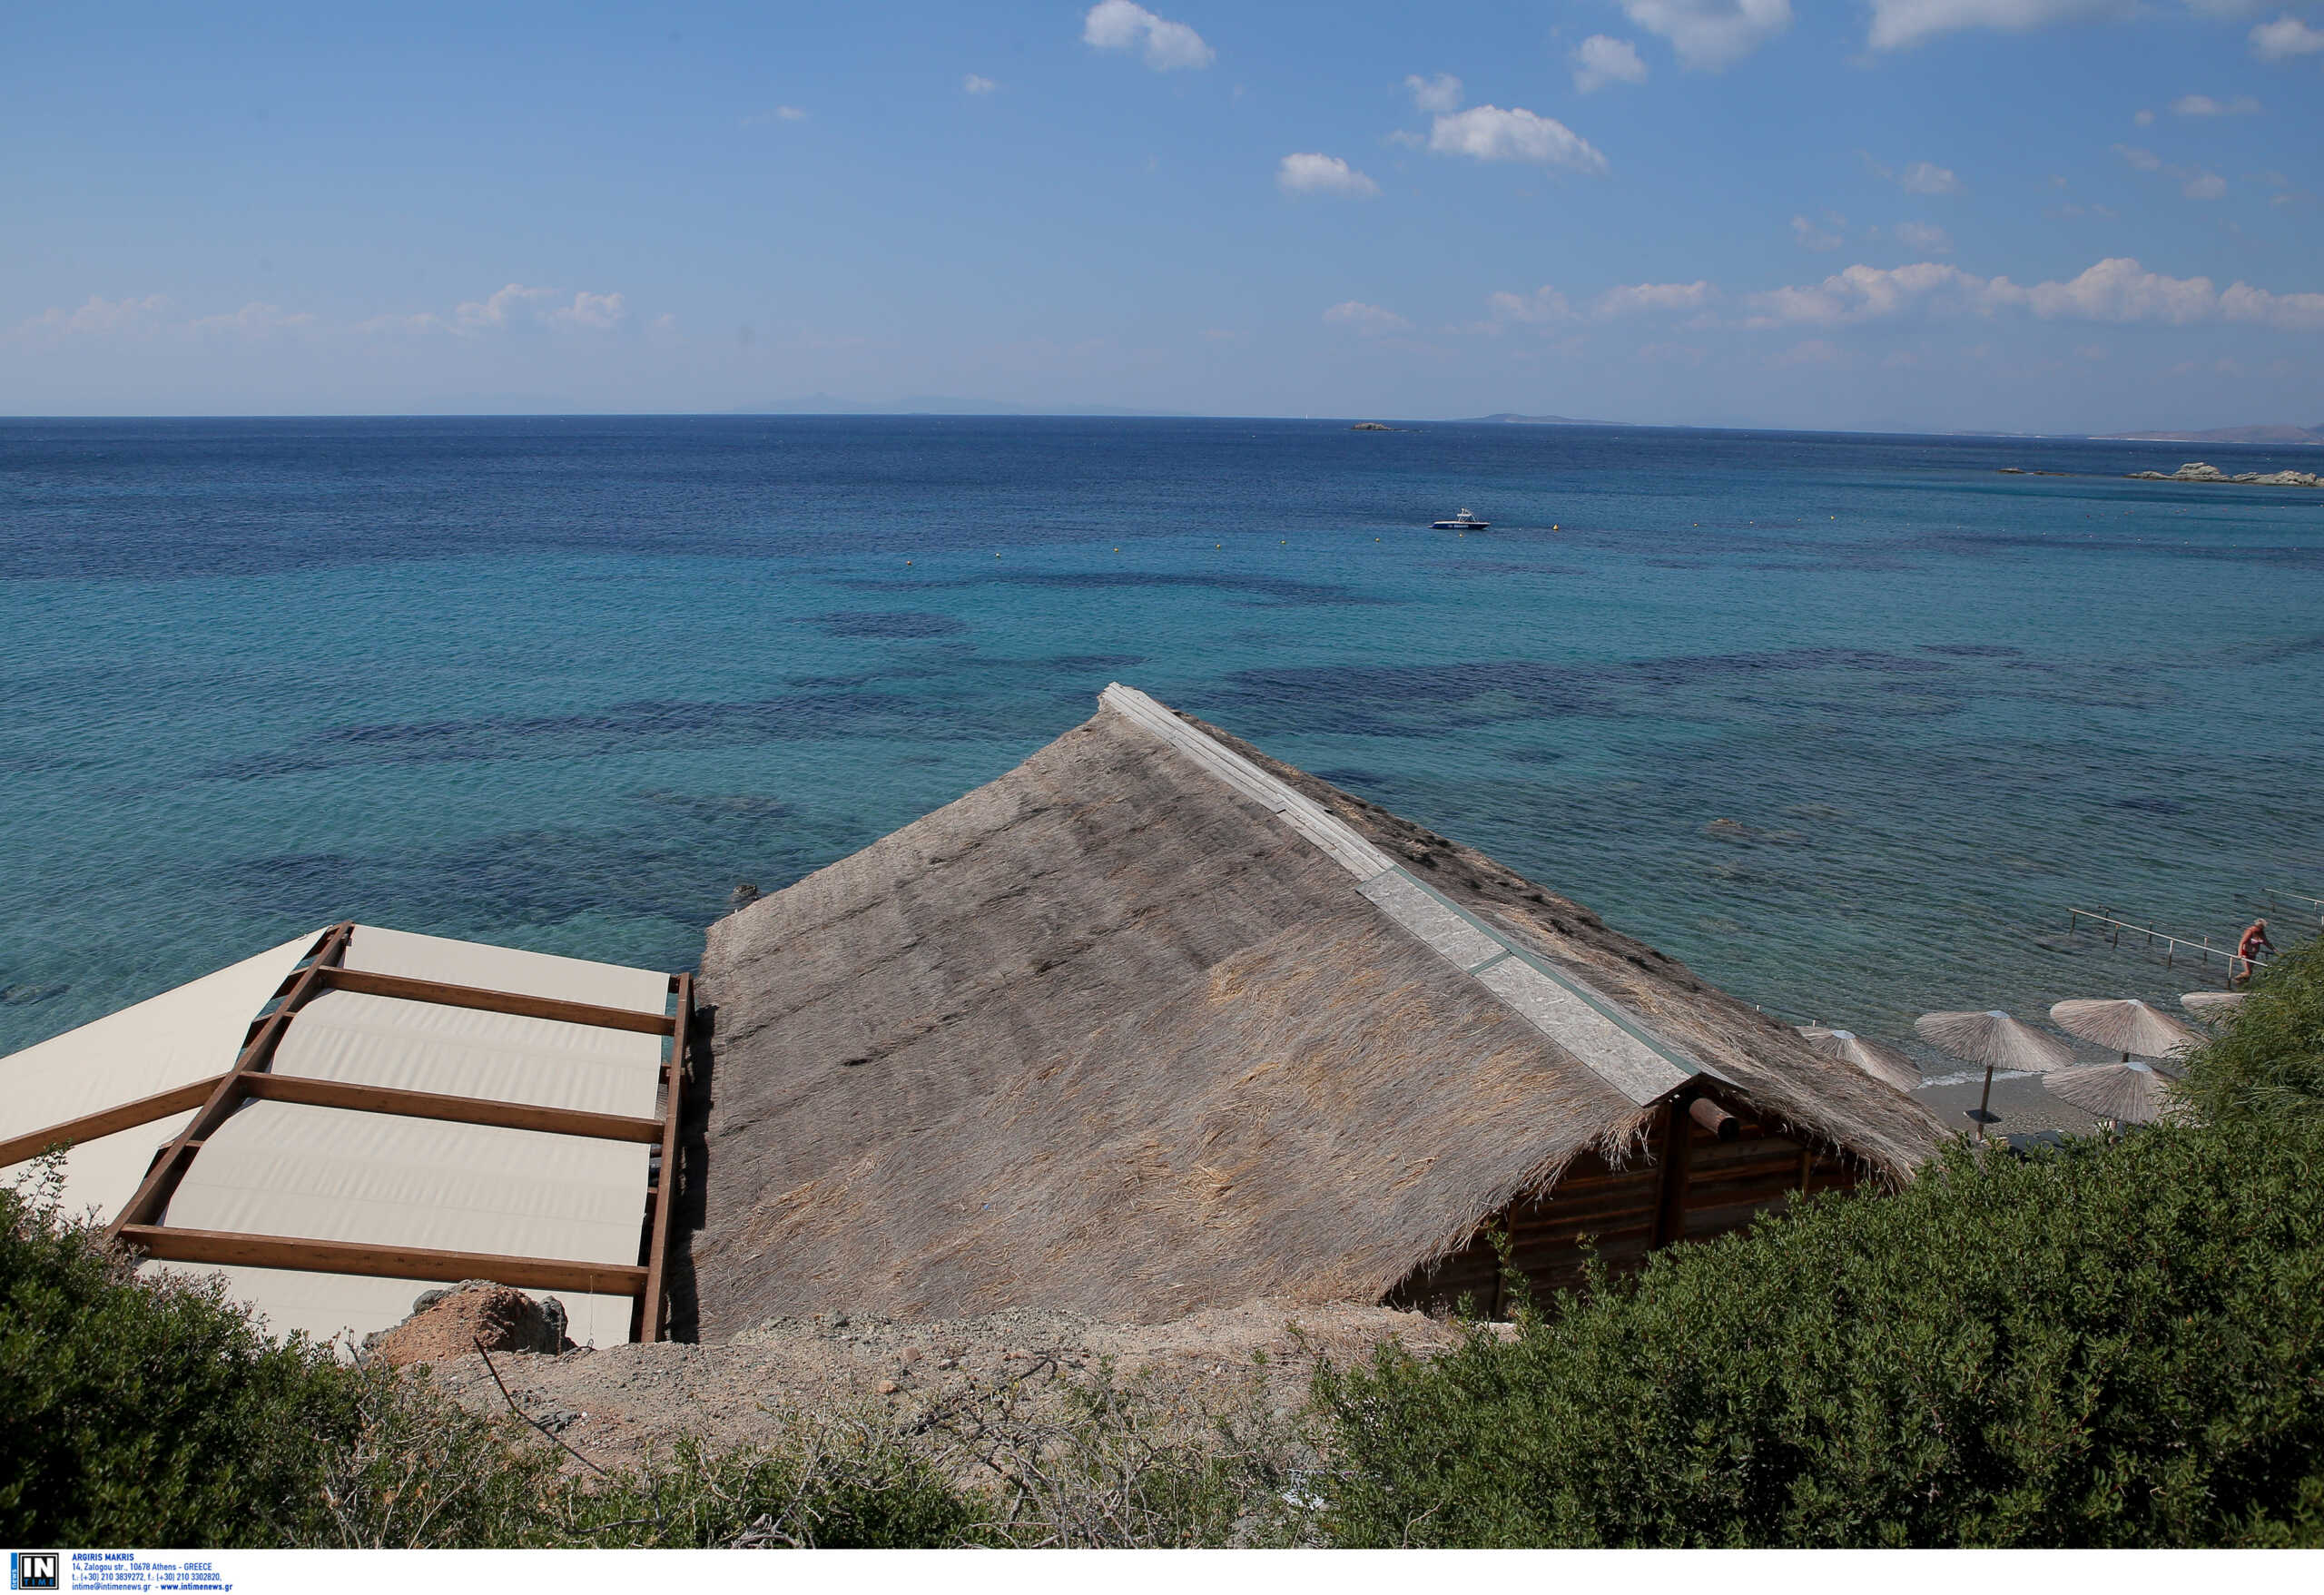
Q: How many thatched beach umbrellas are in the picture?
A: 5